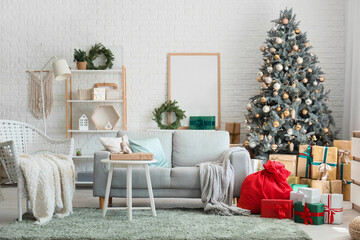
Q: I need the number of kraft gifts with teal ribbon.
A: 3